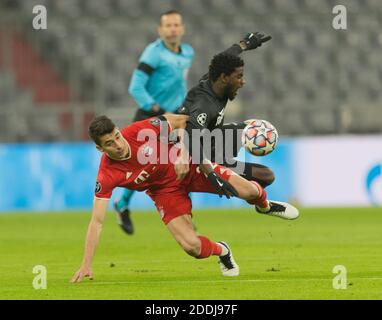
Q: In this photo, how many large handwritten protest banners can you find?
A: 0